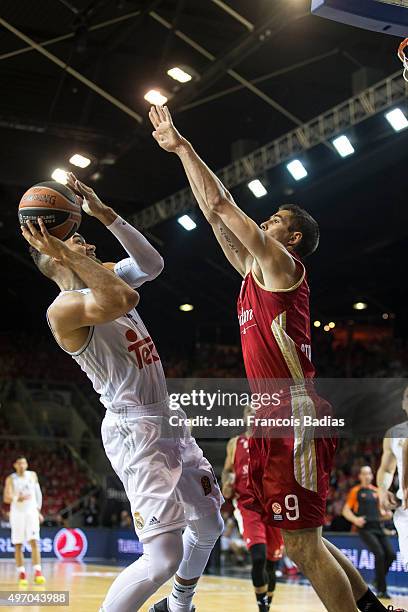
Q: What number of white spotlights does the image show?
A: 9